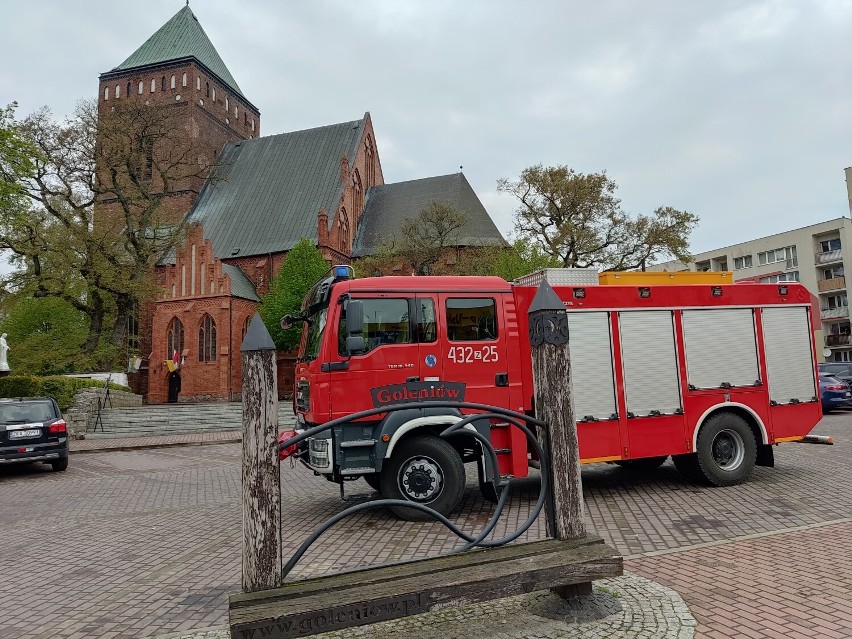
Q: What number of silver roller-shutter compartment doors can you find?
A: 4